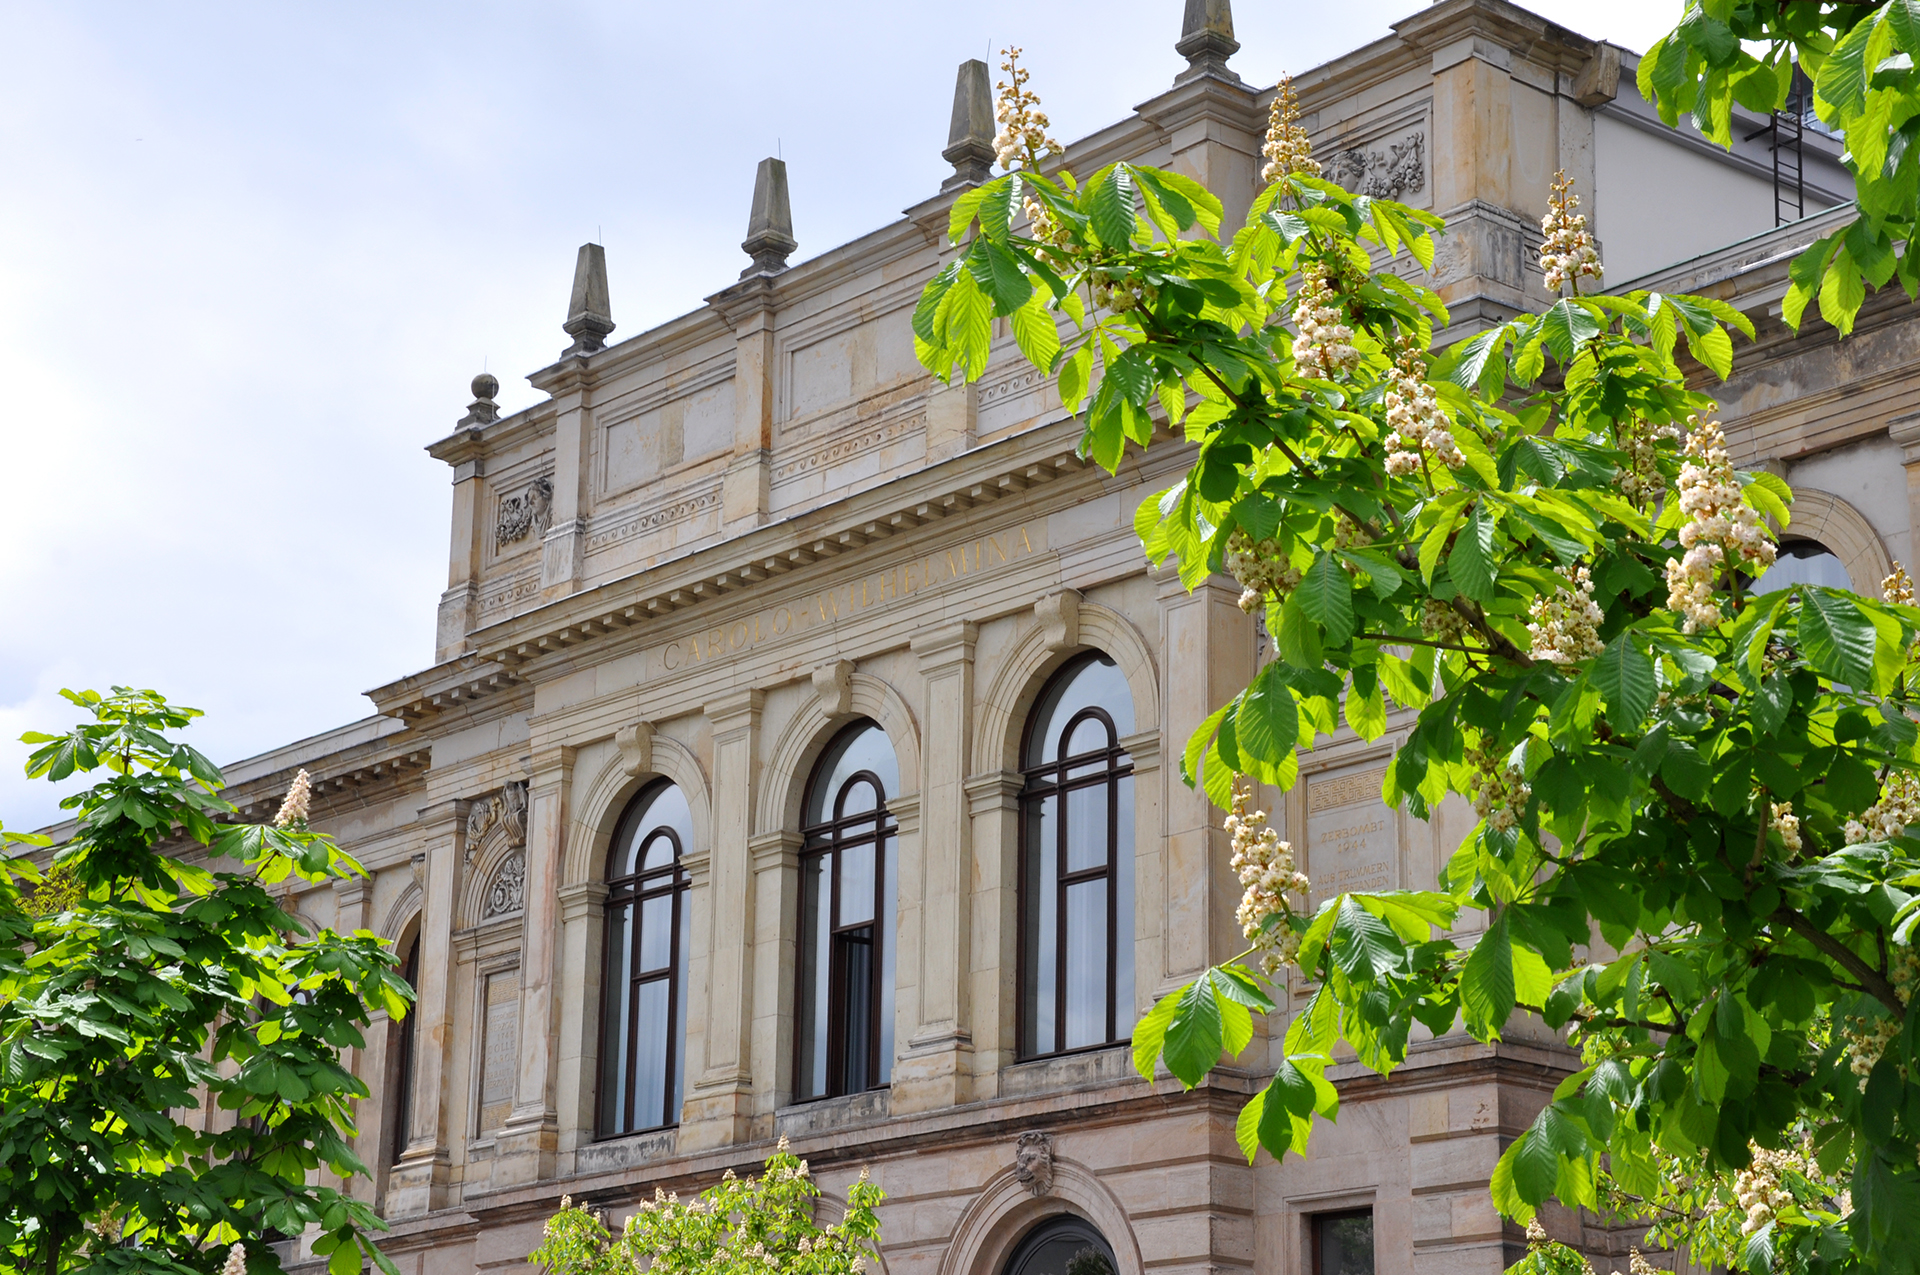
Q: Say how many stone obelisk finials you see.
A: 4